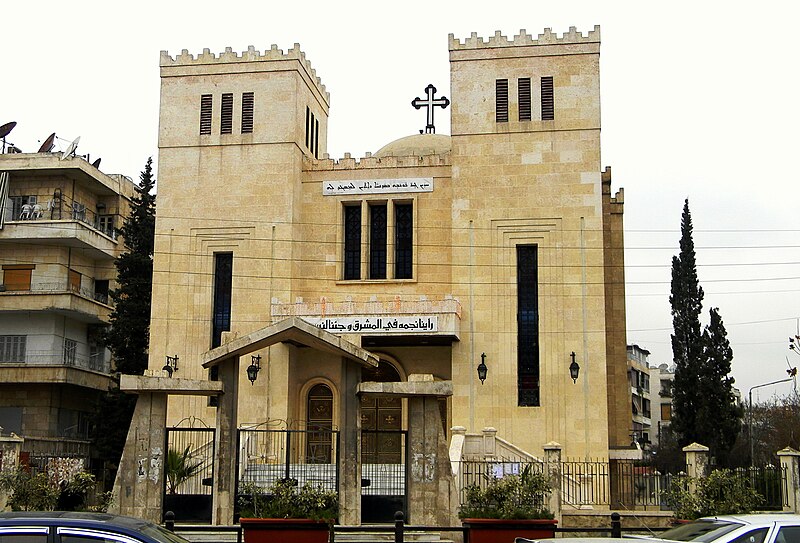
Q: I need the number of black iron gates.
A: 3